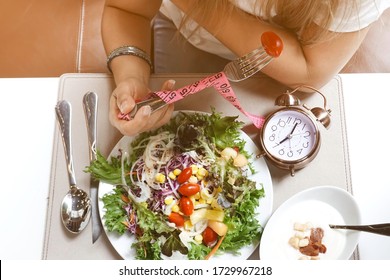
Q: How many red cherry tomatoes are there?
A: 6